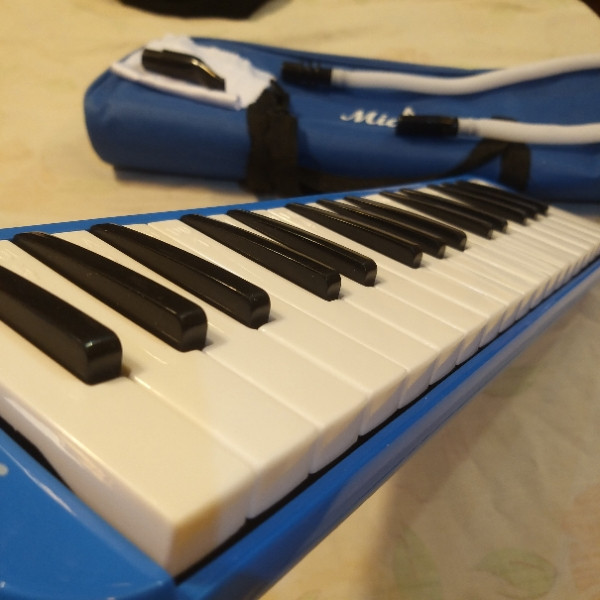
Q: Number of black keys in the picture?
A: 13